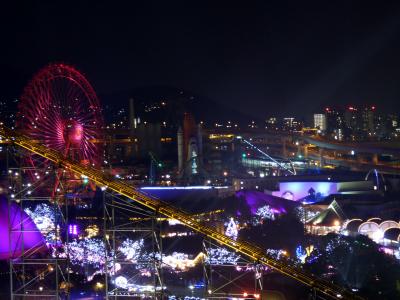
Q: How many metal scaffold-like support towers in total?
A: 3